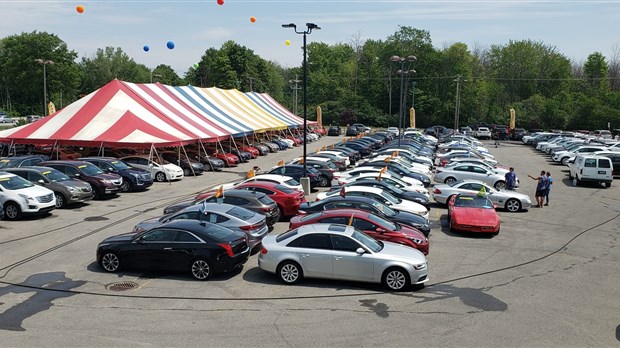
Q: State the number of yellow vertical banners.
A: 4